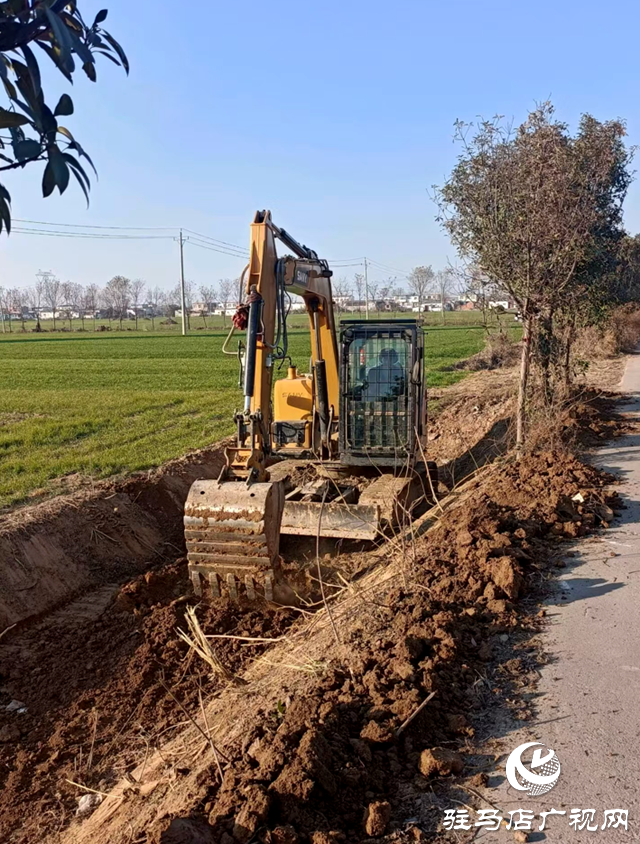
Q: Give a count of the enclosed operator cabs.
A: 1